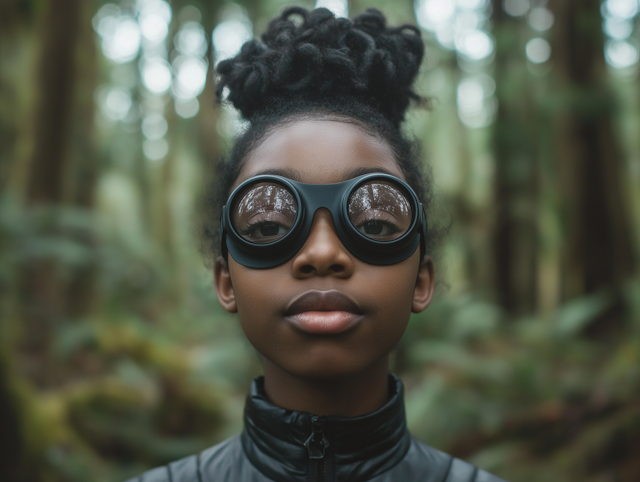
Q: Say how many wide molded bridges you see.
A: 1